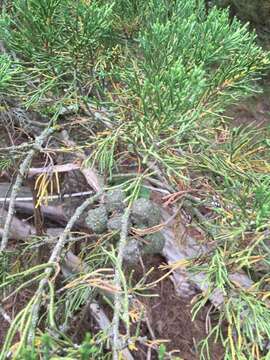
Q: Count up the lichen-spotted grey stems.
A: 3